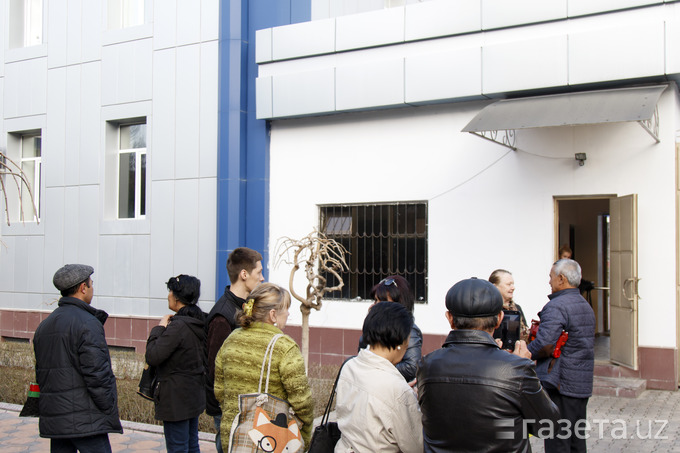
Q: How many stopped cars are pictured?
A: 0